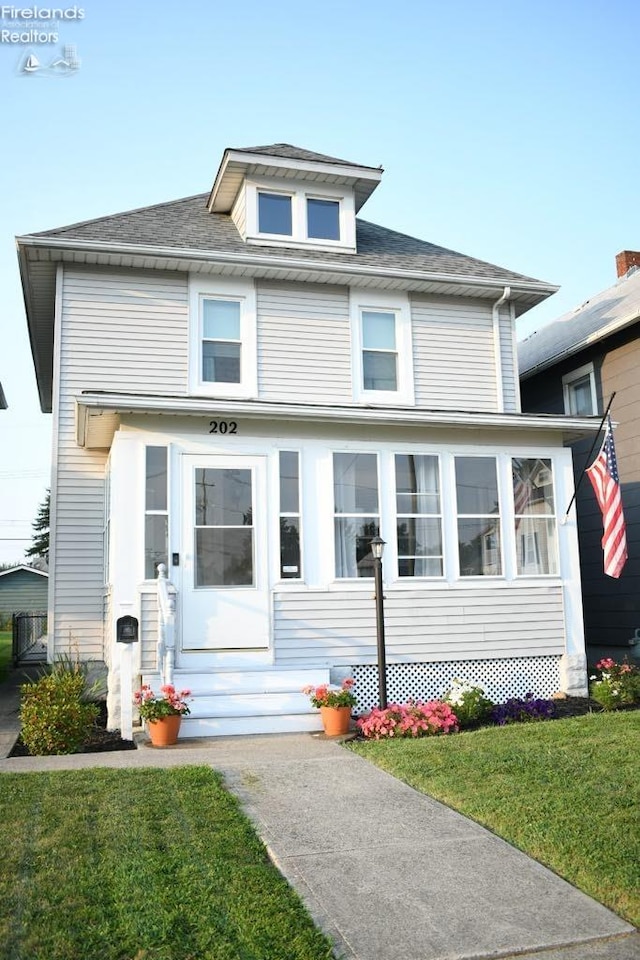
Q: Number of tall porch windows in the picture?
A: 6